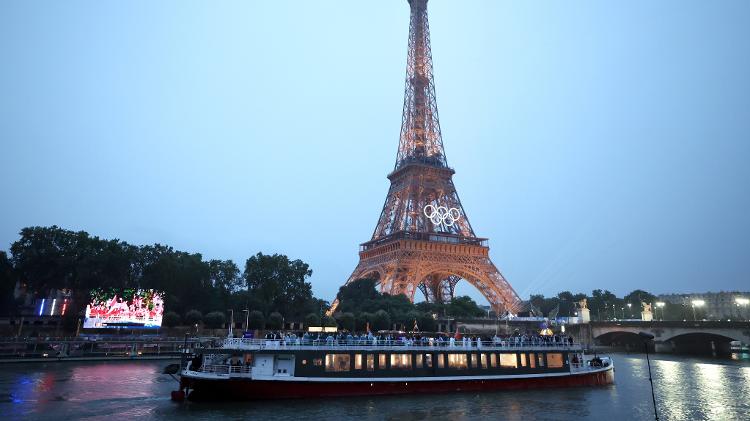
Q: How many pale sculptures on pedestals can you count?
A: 2